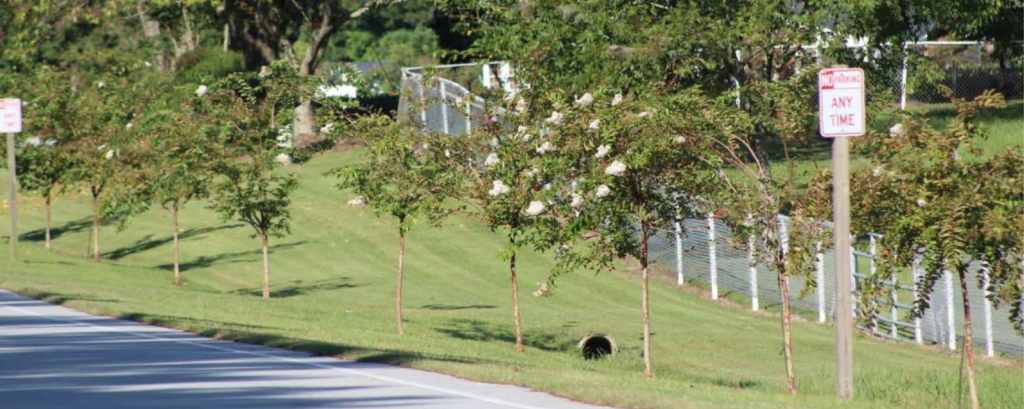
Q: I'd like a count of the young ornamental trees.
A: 9